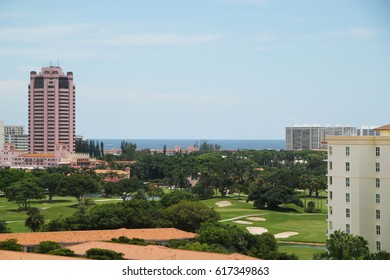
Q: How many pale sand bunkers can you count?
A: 5